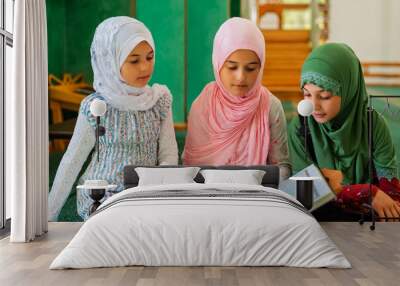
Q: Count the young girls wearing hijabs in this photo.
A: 3